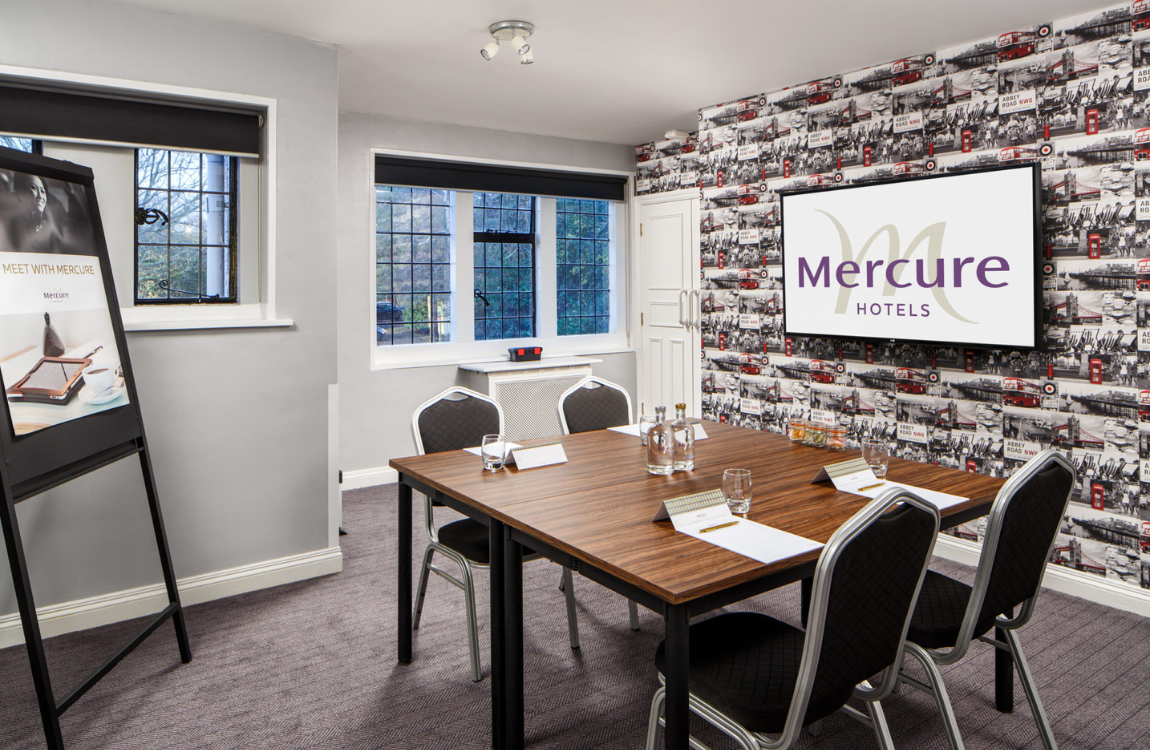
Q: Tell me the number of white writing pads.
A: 4